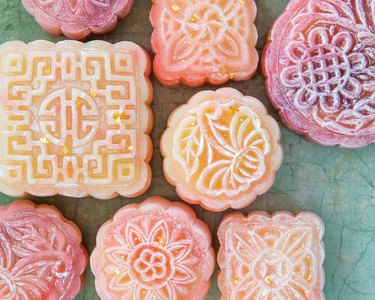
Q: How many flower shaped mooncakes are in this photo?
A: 5